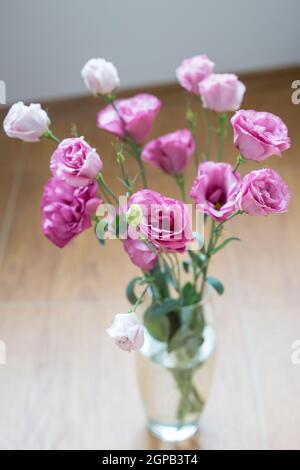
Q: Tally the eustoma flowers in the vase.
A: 14